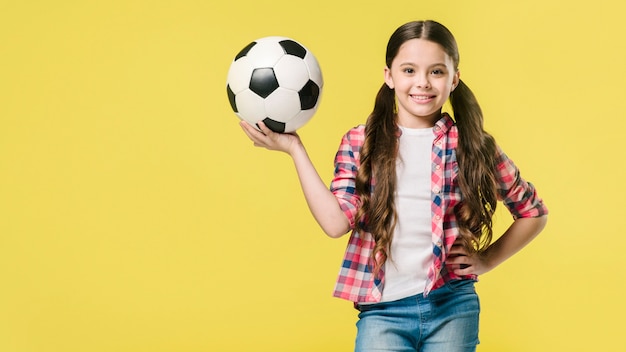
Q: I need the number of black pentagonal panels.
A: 6